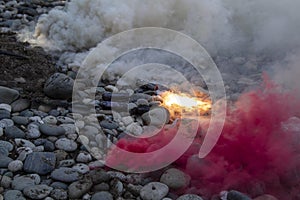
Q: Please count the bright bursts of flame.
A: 1